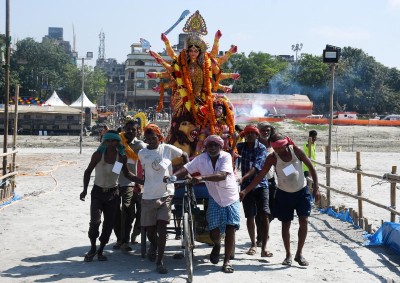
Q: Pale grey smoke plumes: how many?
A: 1